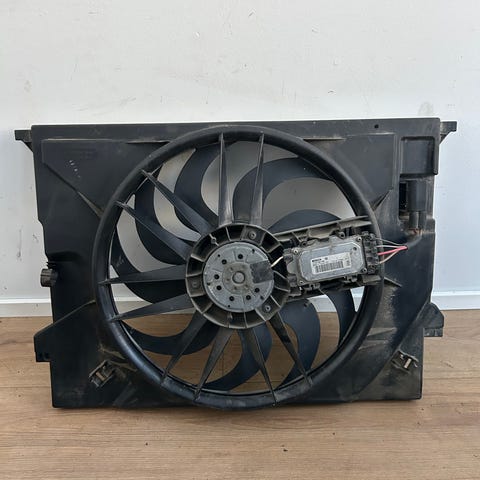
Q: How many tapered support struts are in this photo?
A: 10